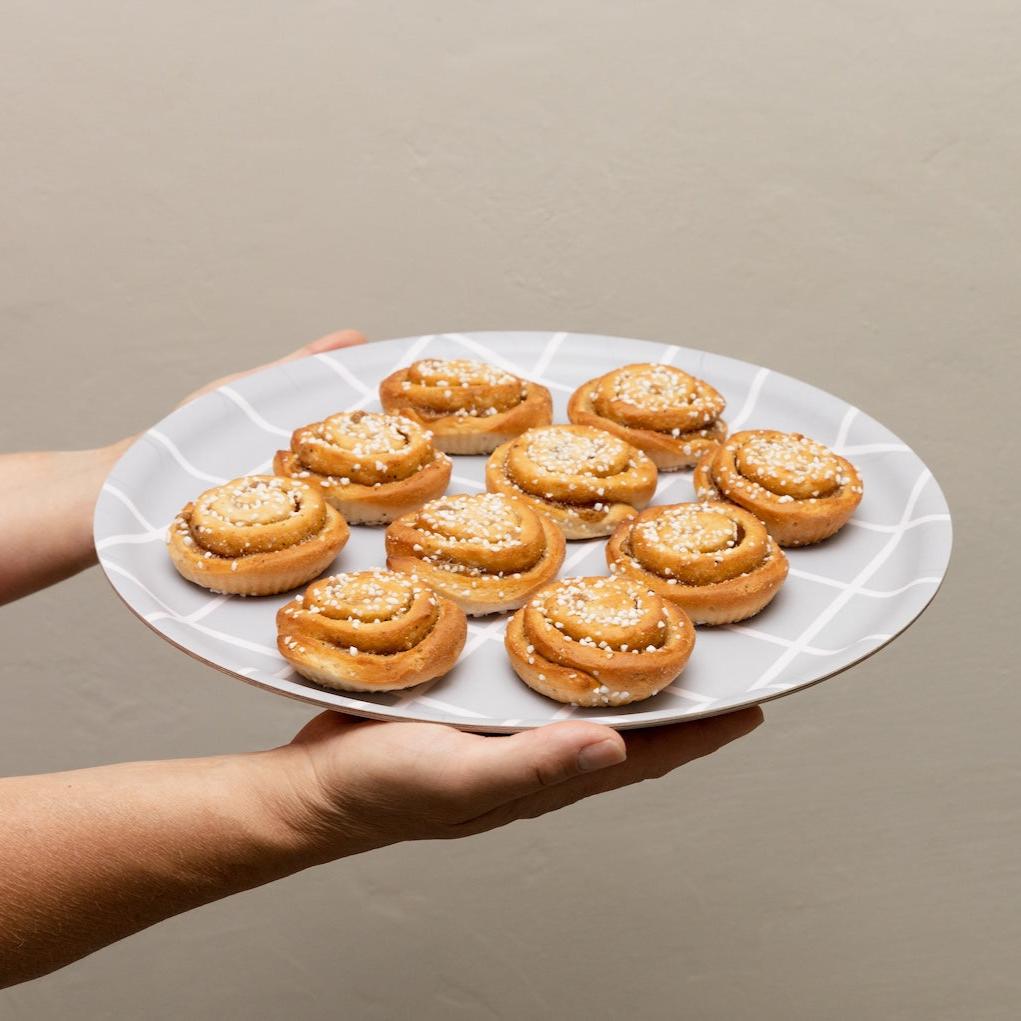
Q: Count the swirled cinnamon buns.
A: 10